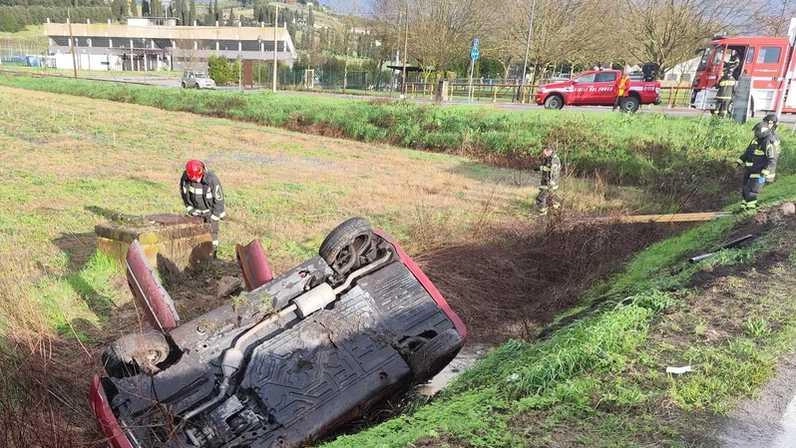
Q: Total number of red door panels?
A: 2